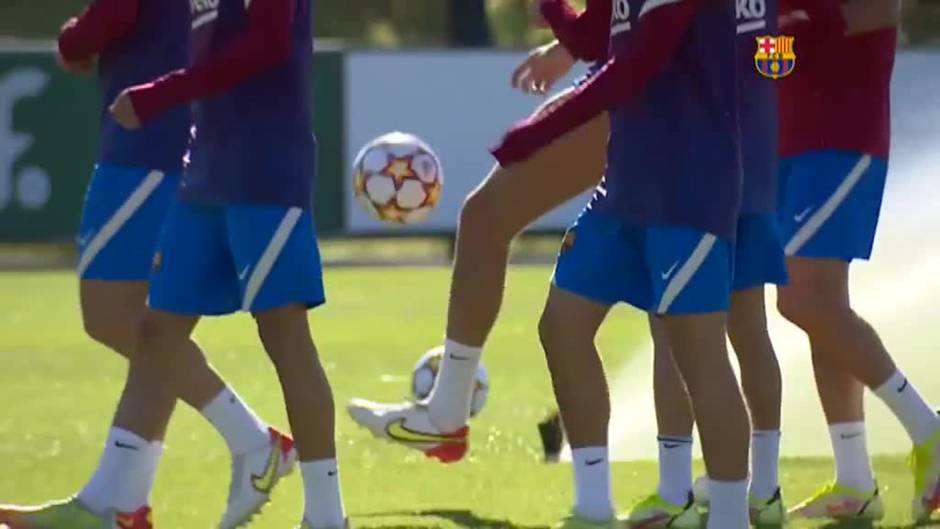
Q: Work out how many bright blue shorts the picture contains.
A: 5